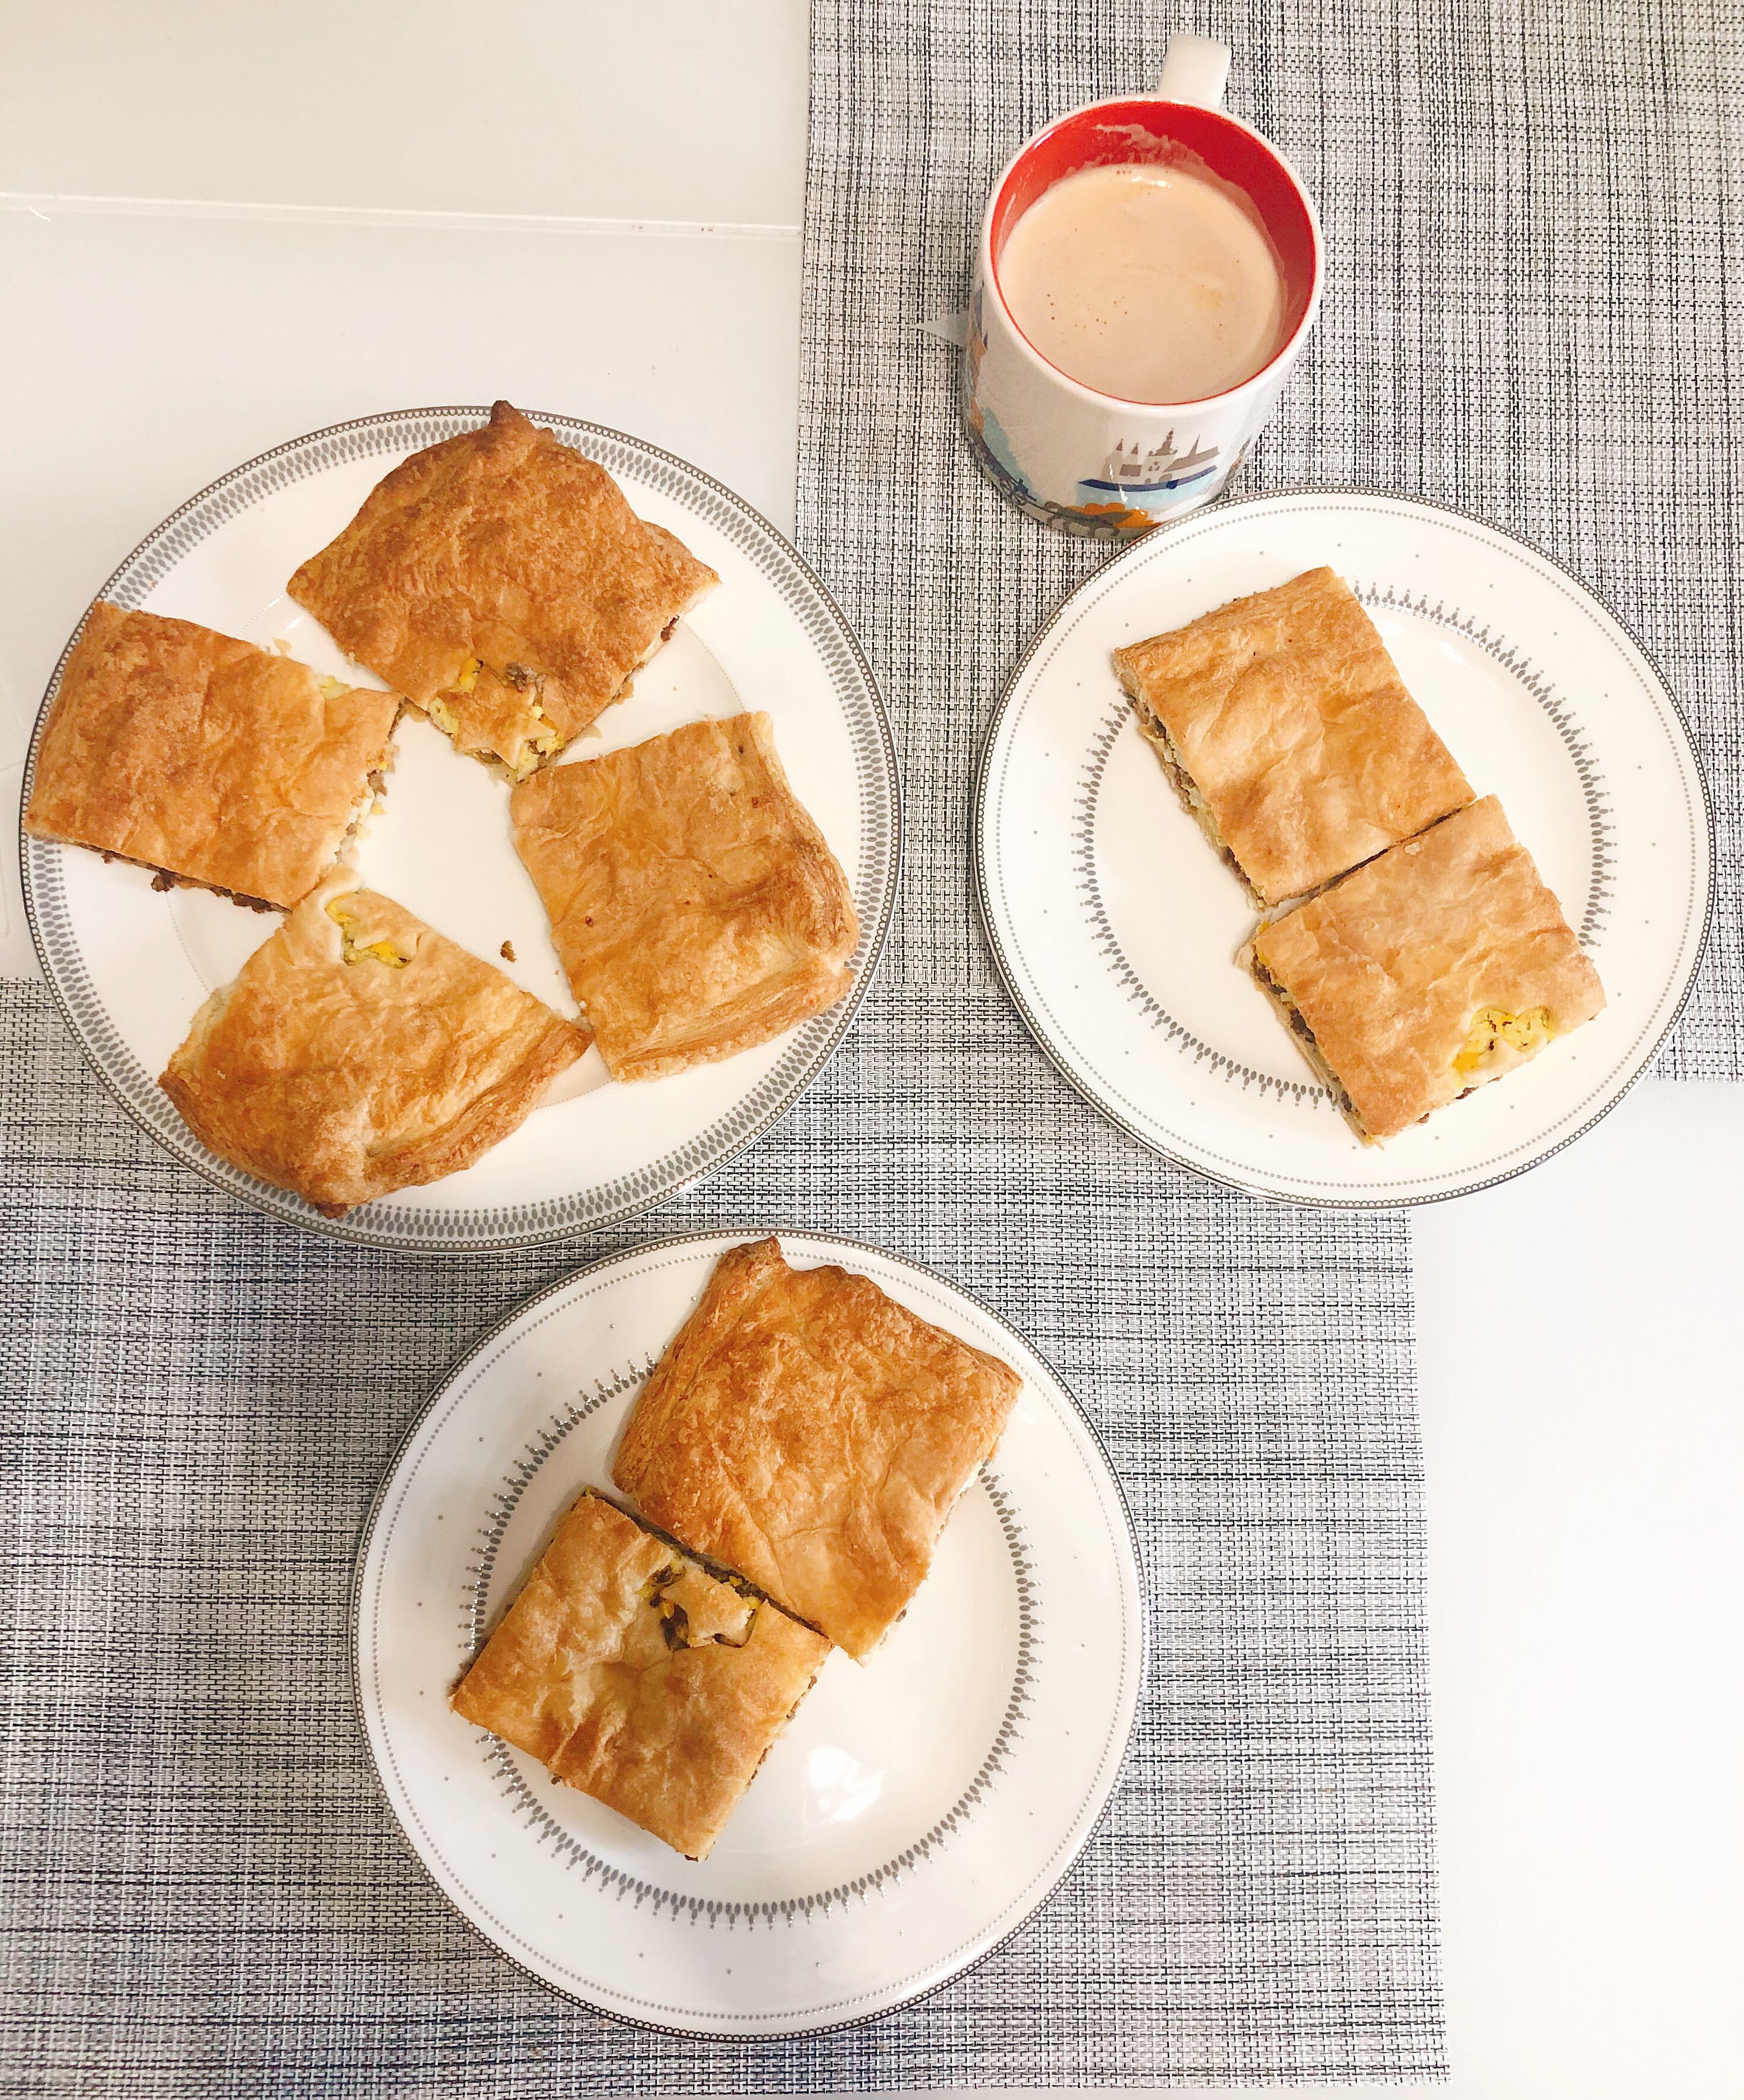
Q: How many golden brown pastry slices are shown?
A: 8